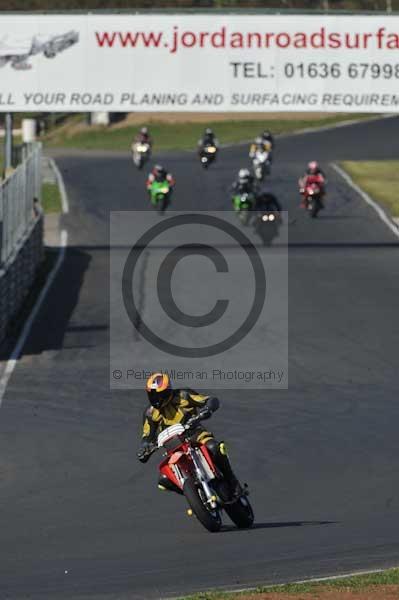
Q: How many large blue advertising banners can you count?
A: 0